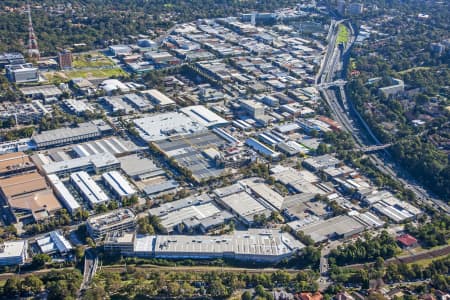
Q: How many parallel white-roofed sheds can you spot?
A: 3